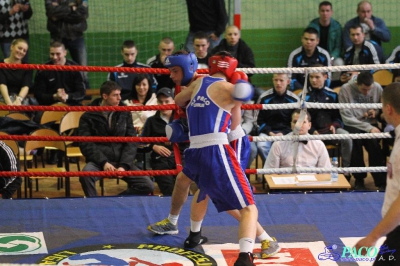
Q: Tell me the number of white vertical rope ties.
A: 1